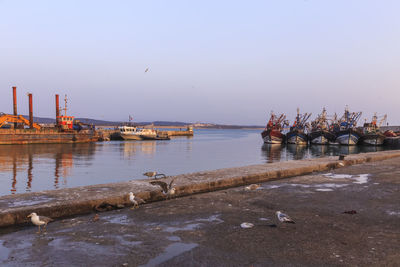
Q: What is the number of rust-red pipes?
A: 3